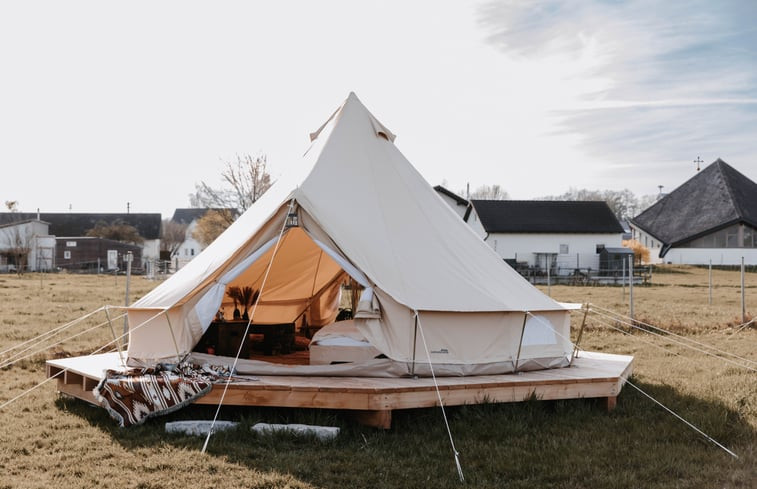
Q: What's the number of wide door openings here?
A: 1